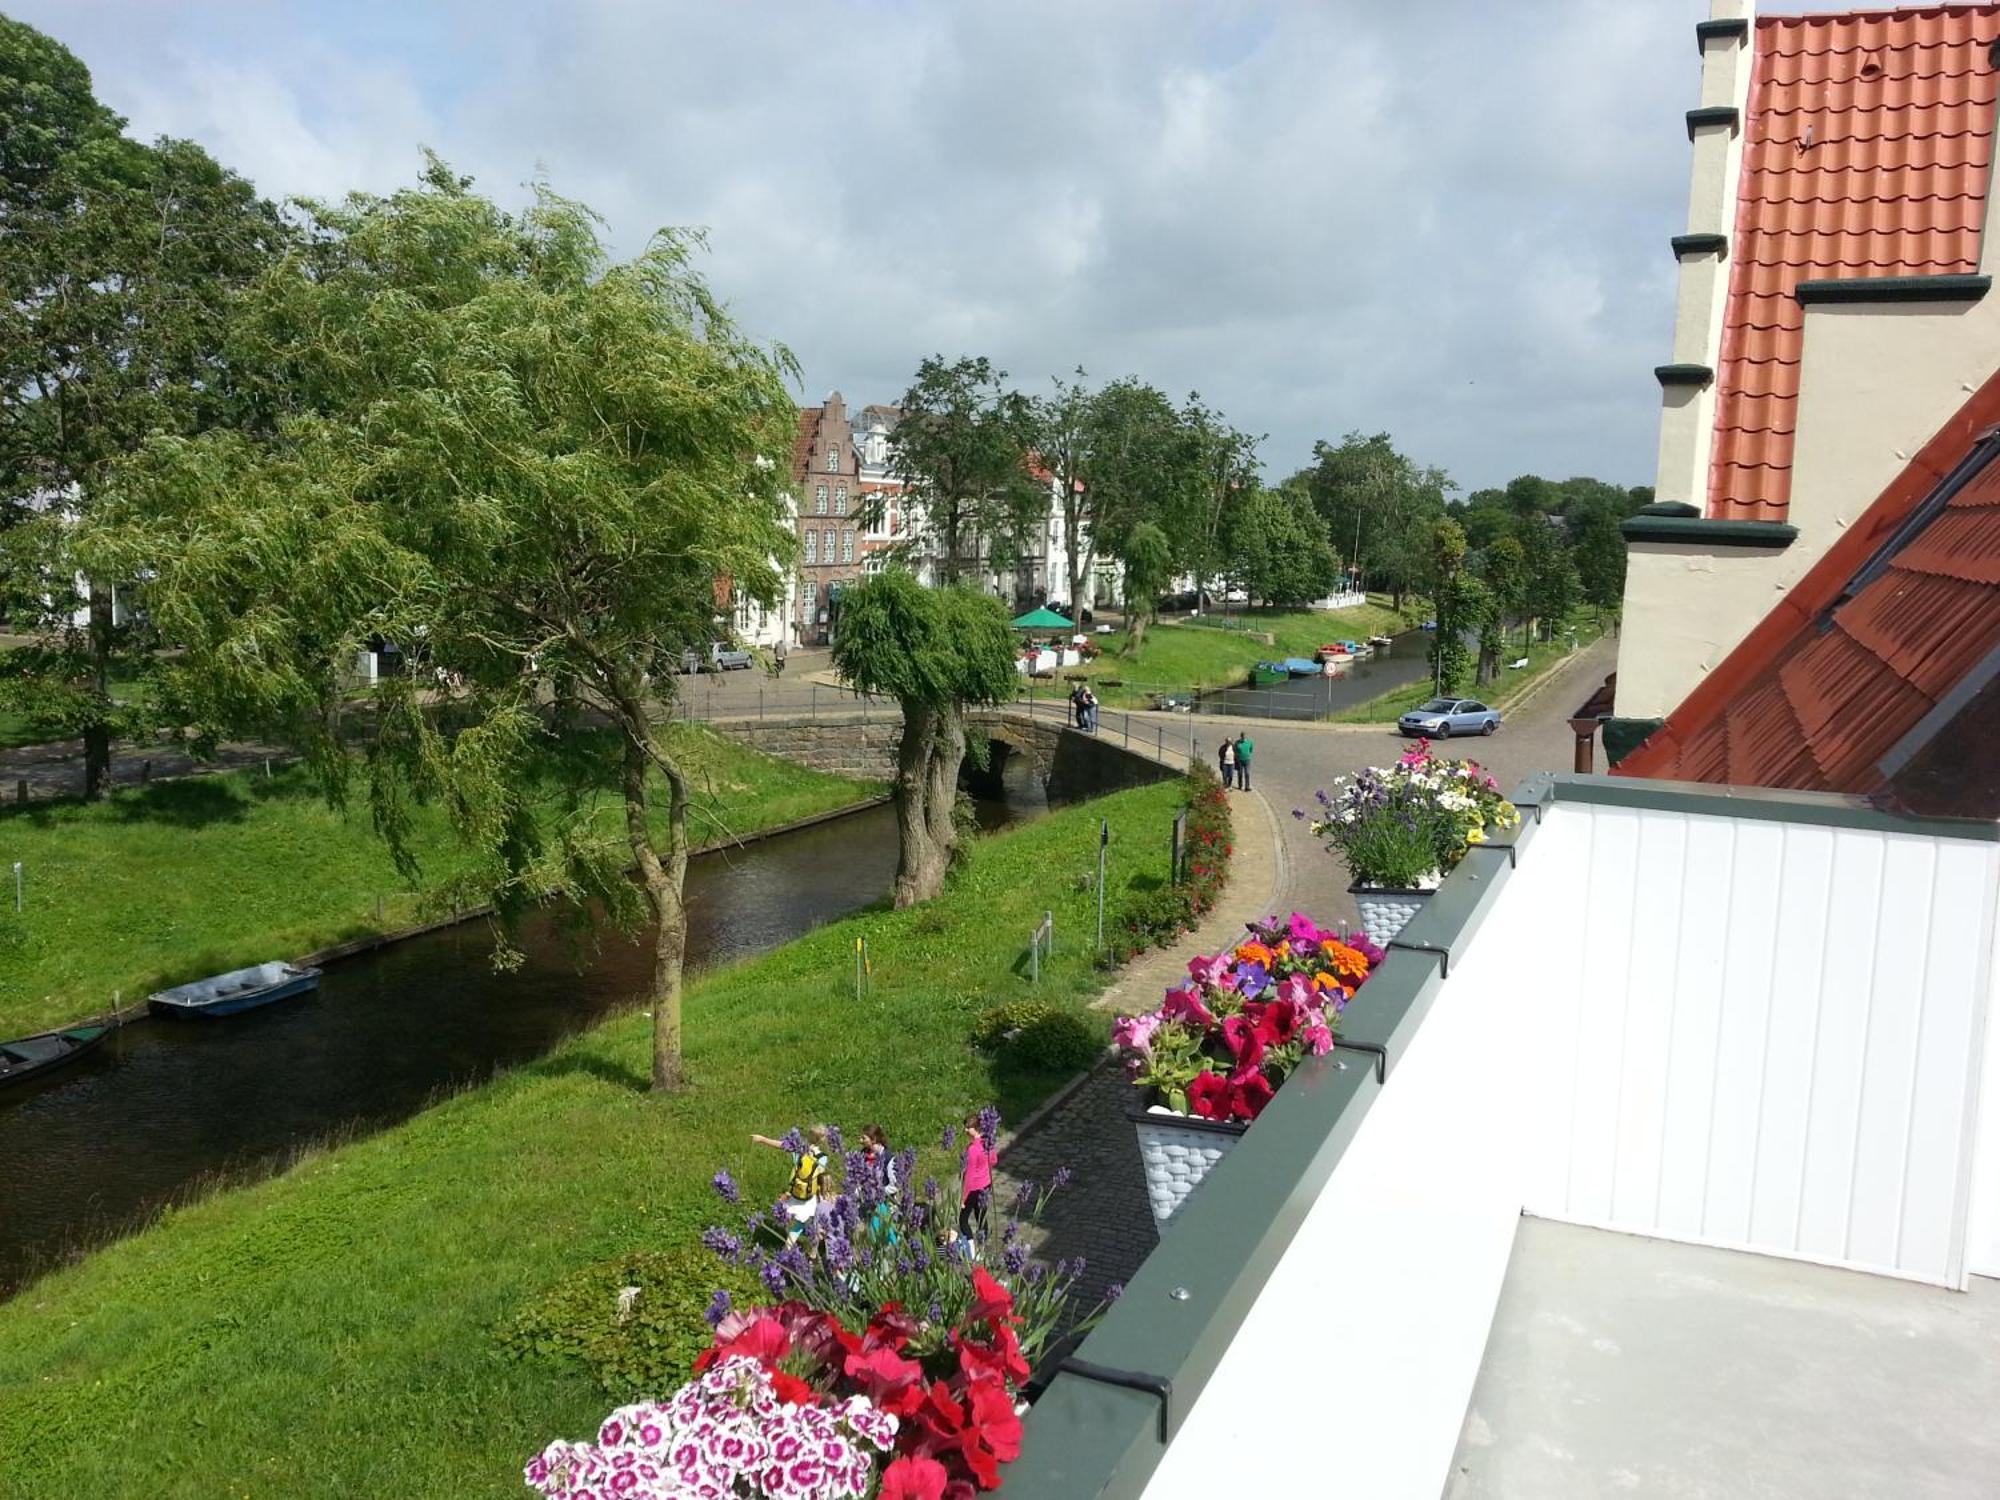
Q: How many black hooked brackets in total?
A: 5